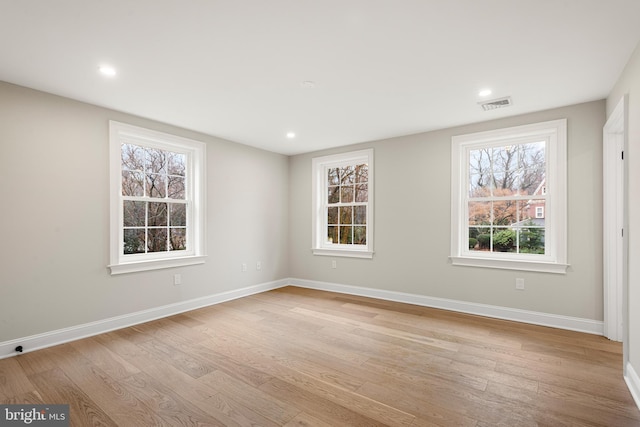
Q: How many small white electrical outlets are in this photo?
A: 5